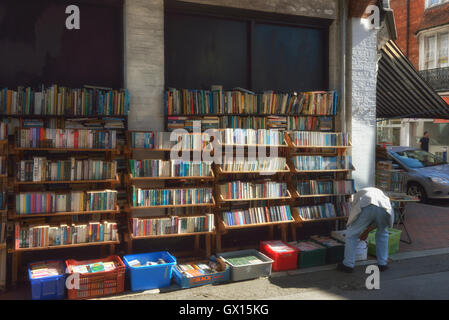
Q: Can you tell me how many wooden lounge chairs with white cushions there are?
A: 0